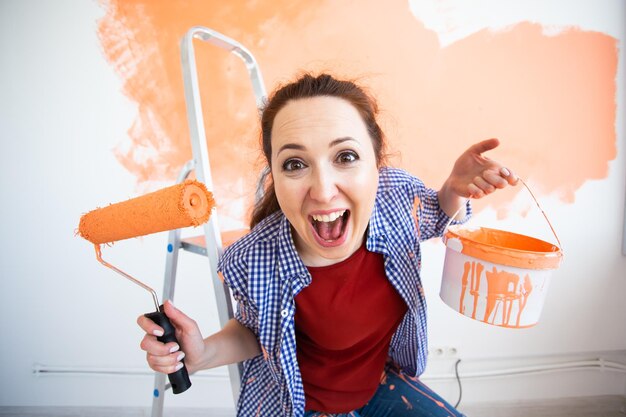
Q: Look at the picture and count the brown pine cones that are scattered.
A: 0